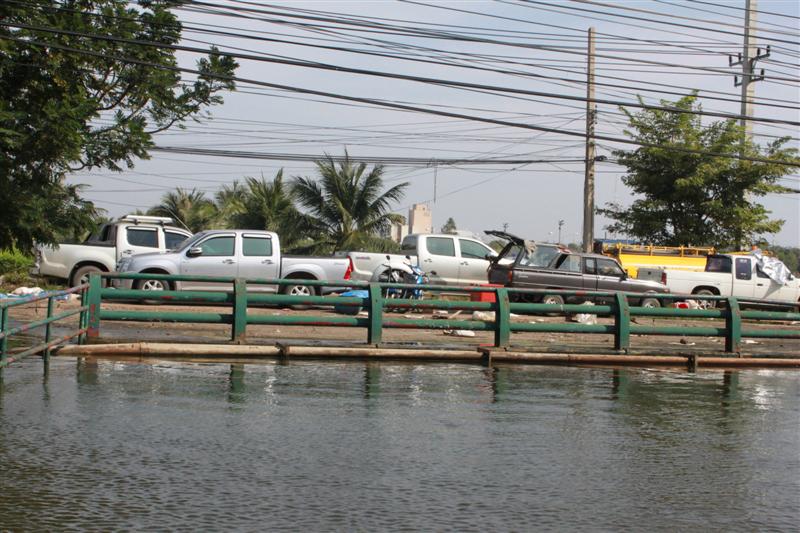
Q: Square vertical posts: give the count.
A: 6